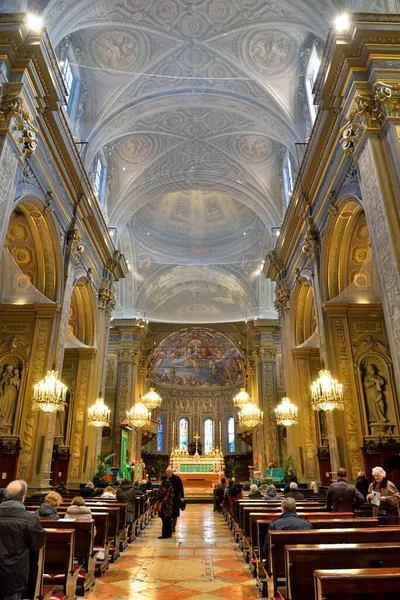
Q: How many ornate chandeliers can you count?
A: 8